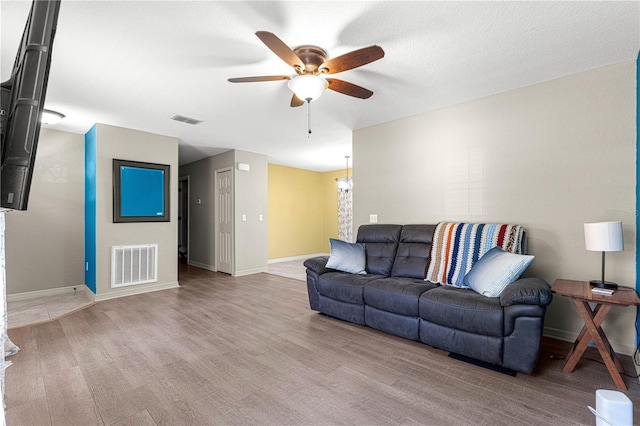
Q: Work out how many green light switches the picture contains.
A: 0